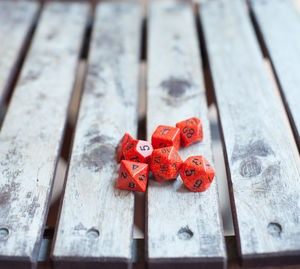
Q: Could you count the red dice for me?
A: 7